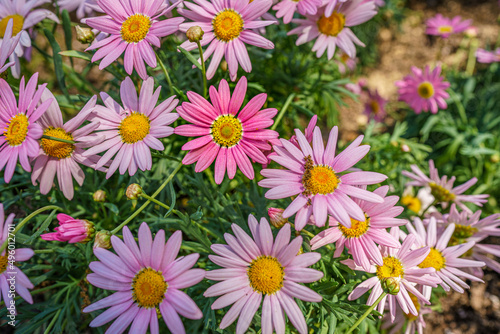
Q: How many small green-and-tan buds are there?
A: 6